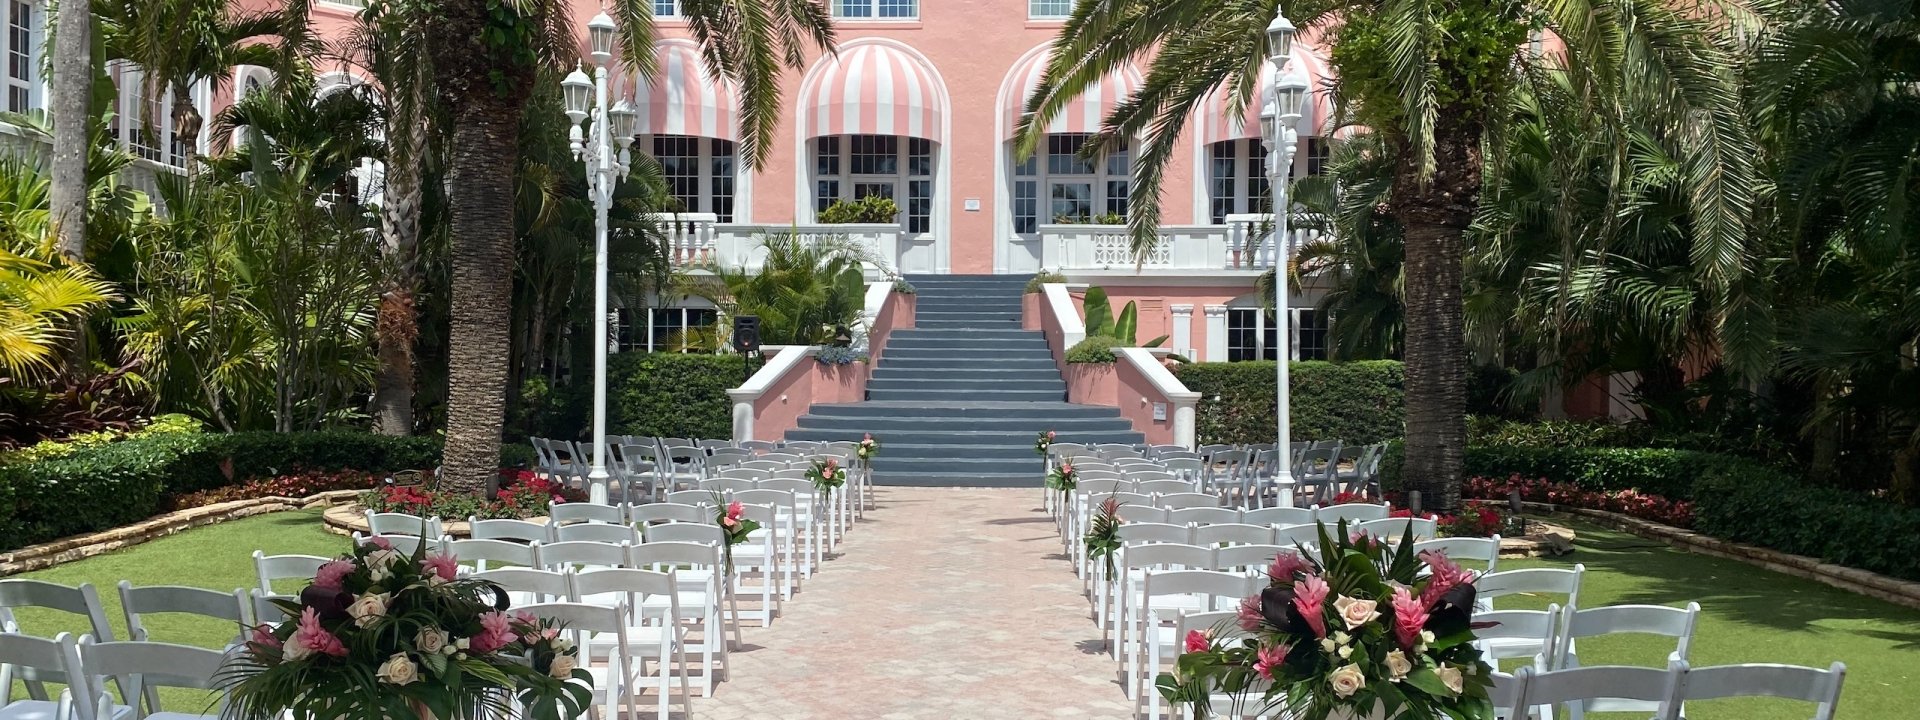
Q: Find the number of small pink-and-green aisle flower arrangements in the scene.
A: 6